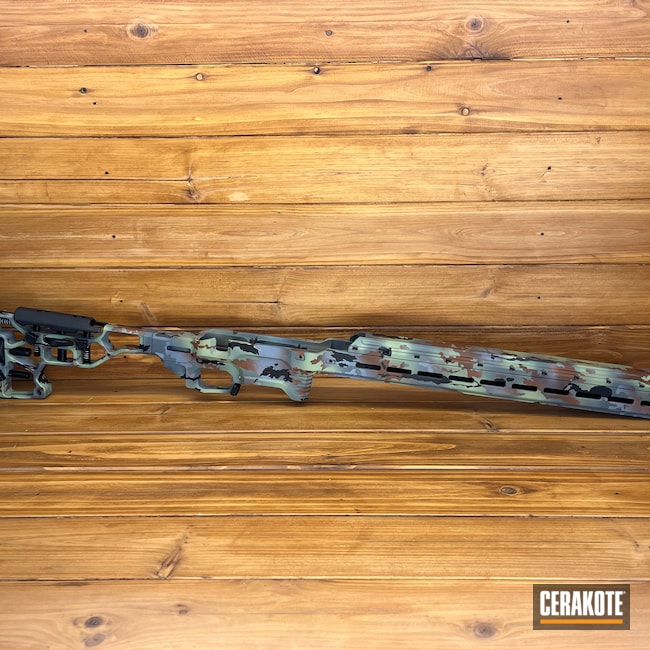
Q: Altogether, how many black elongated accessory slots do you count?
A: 10